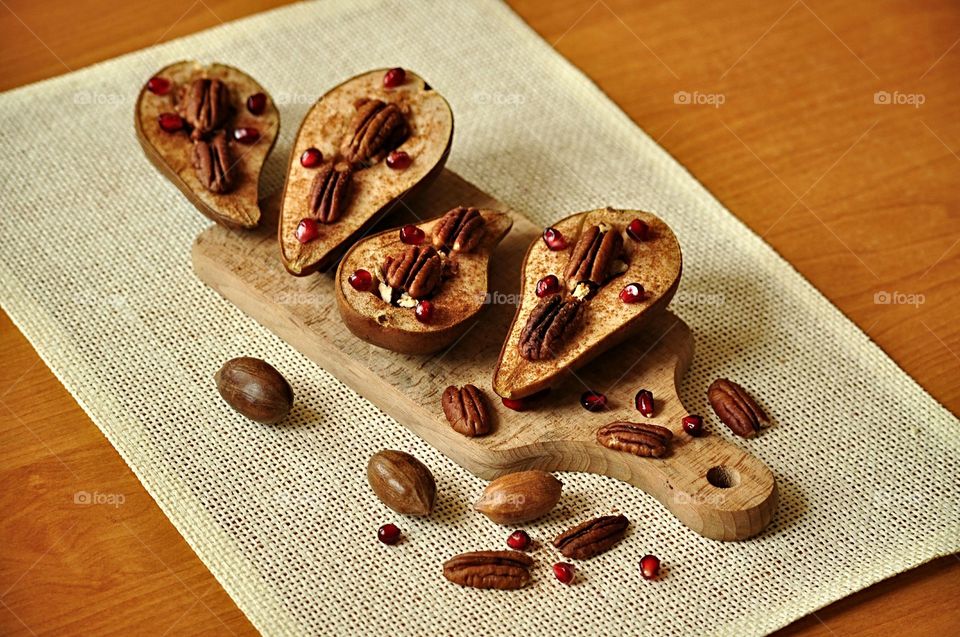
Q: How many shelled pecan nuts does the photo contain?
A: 13